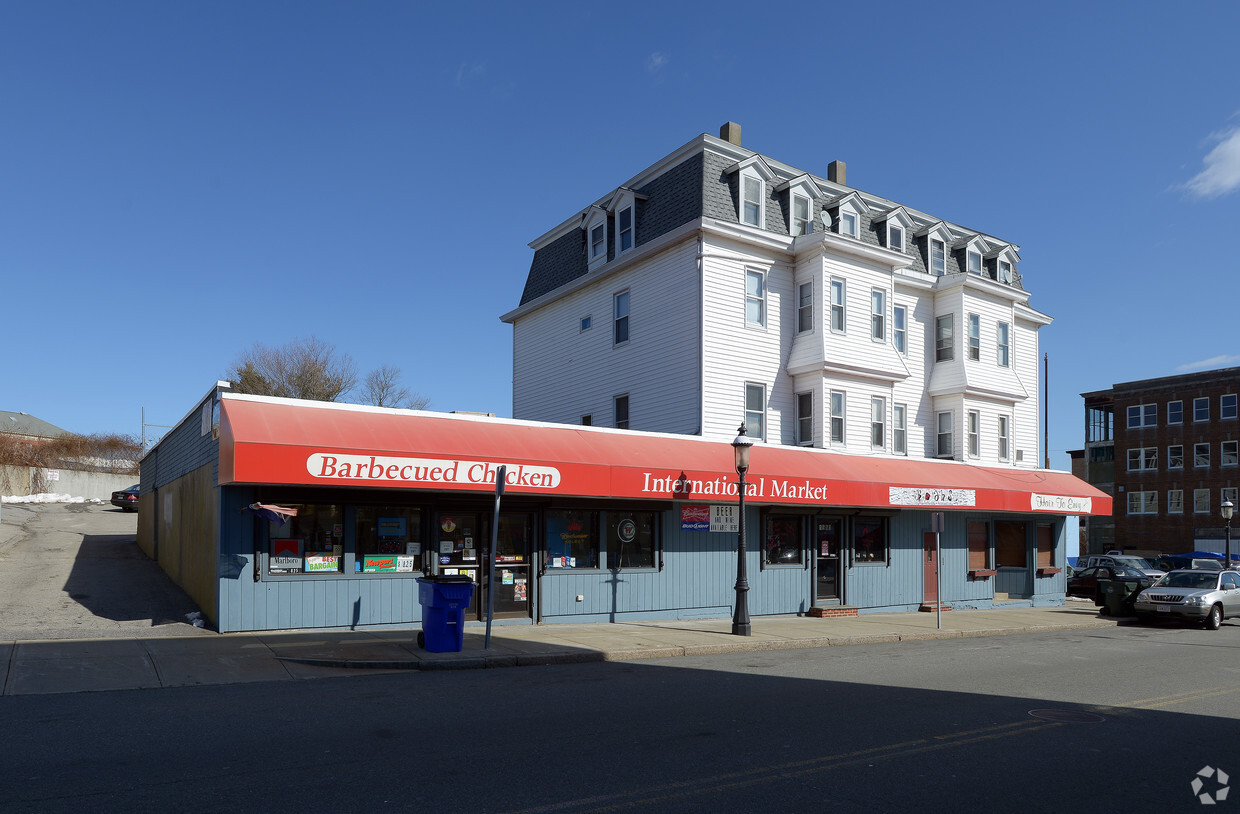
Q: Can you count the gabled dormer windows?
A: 9